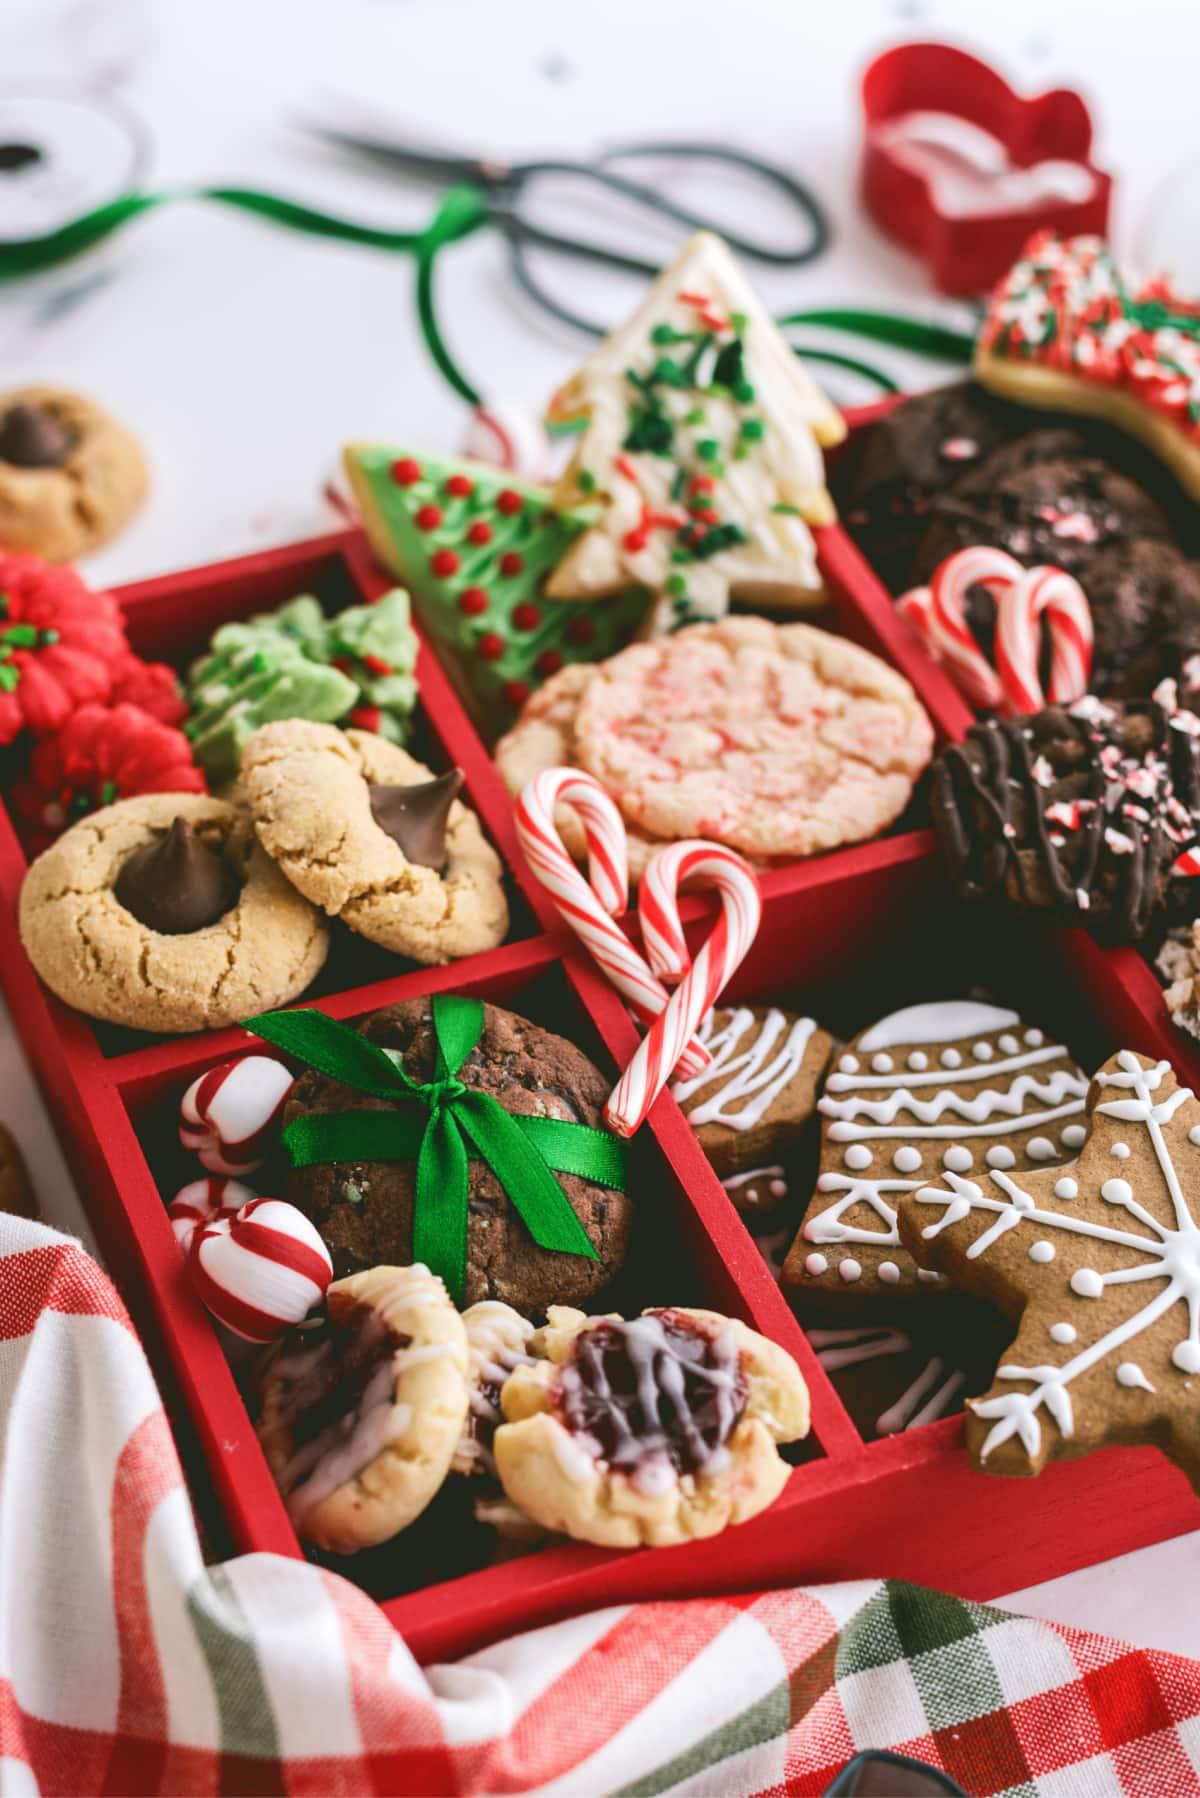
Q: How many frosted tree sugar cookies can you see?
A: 2